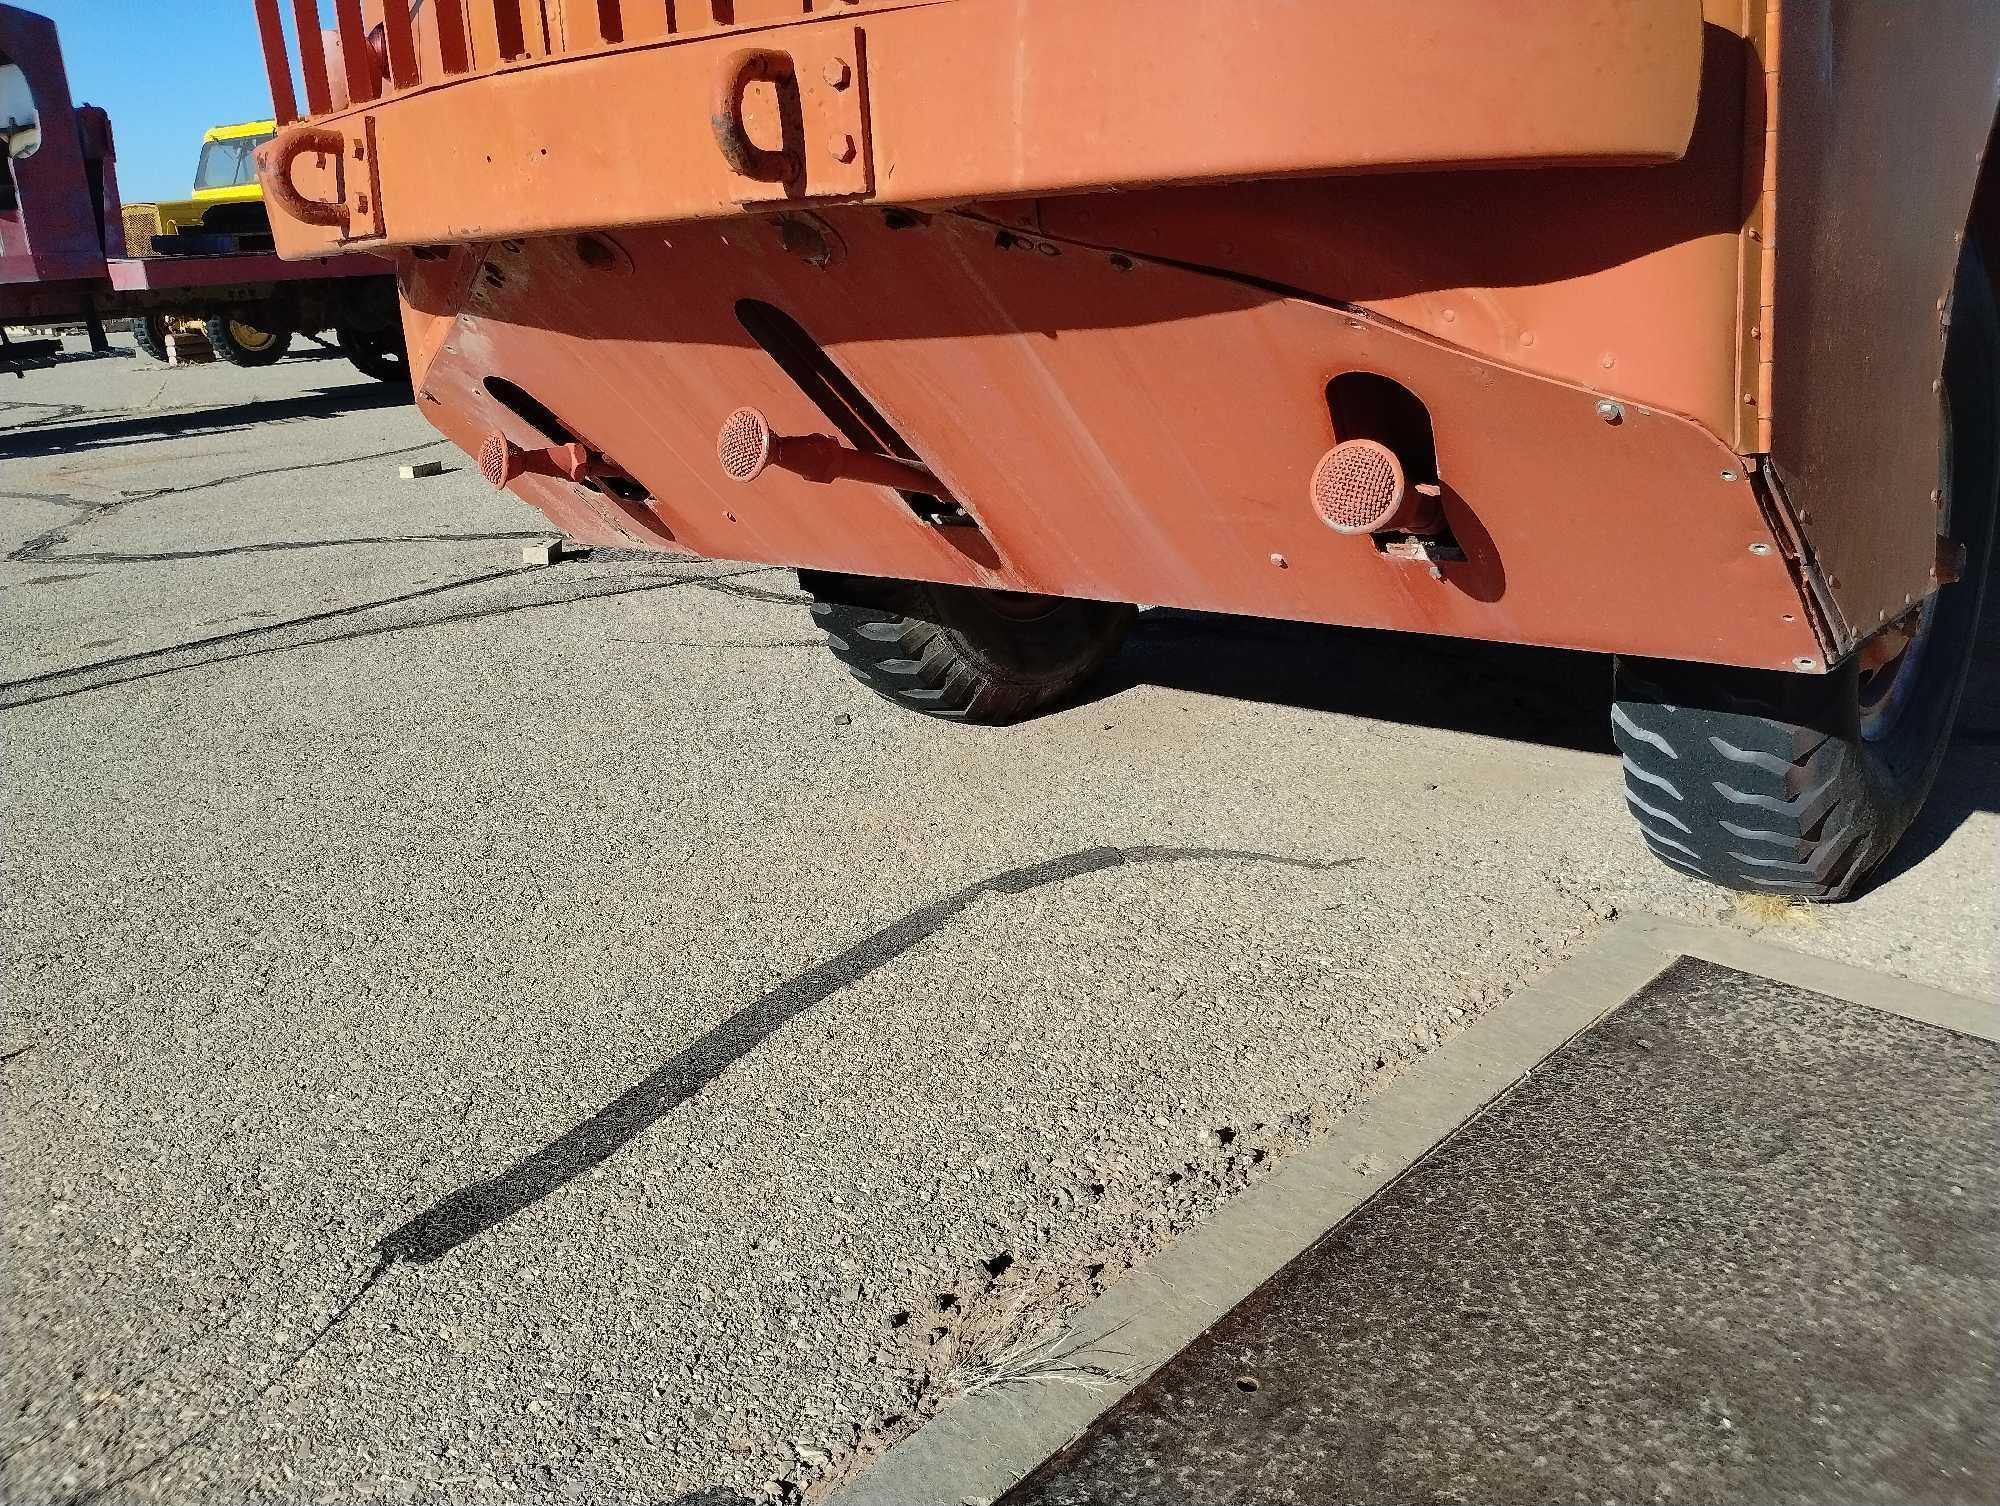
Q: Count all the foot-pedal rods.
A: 3